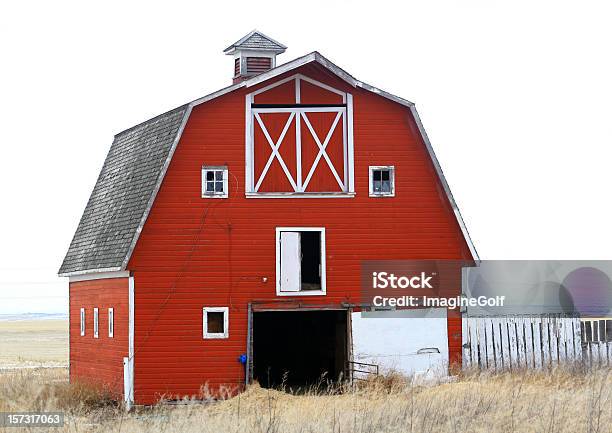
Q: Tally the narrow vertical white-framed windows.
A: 3